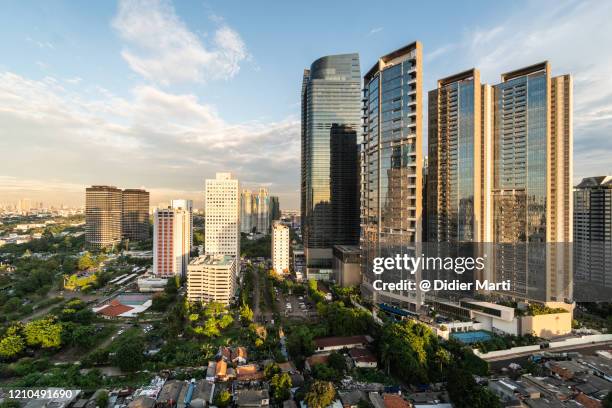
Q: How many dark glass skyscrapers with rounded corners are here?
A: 1